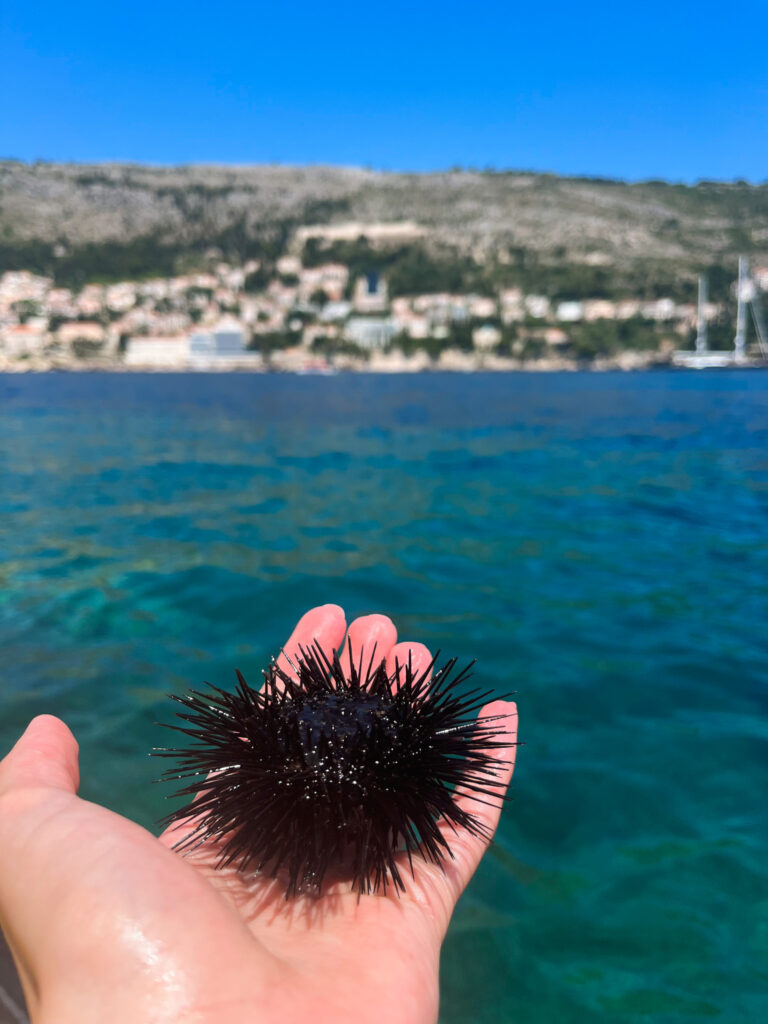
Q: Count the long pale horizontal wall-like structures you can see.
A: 1